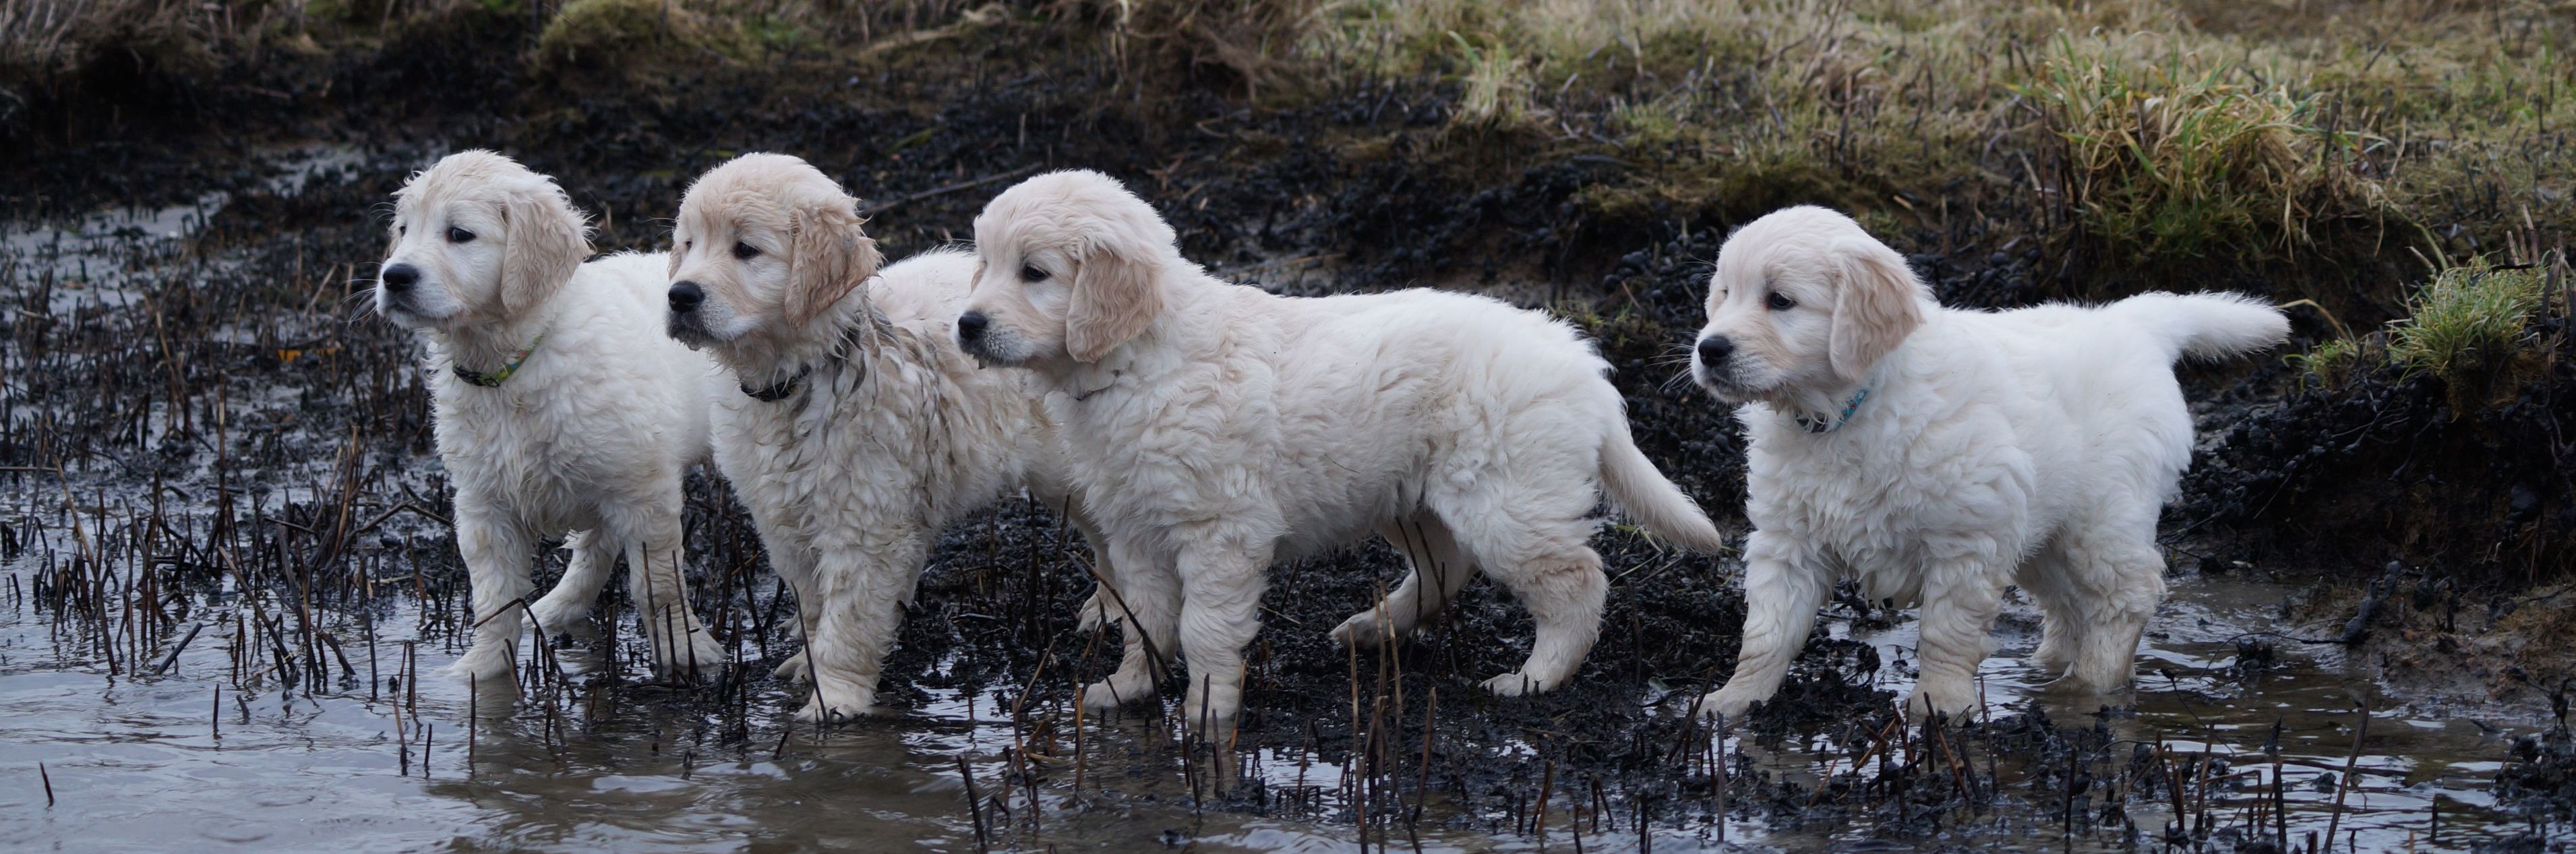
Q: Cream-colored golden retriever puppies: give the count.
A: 4